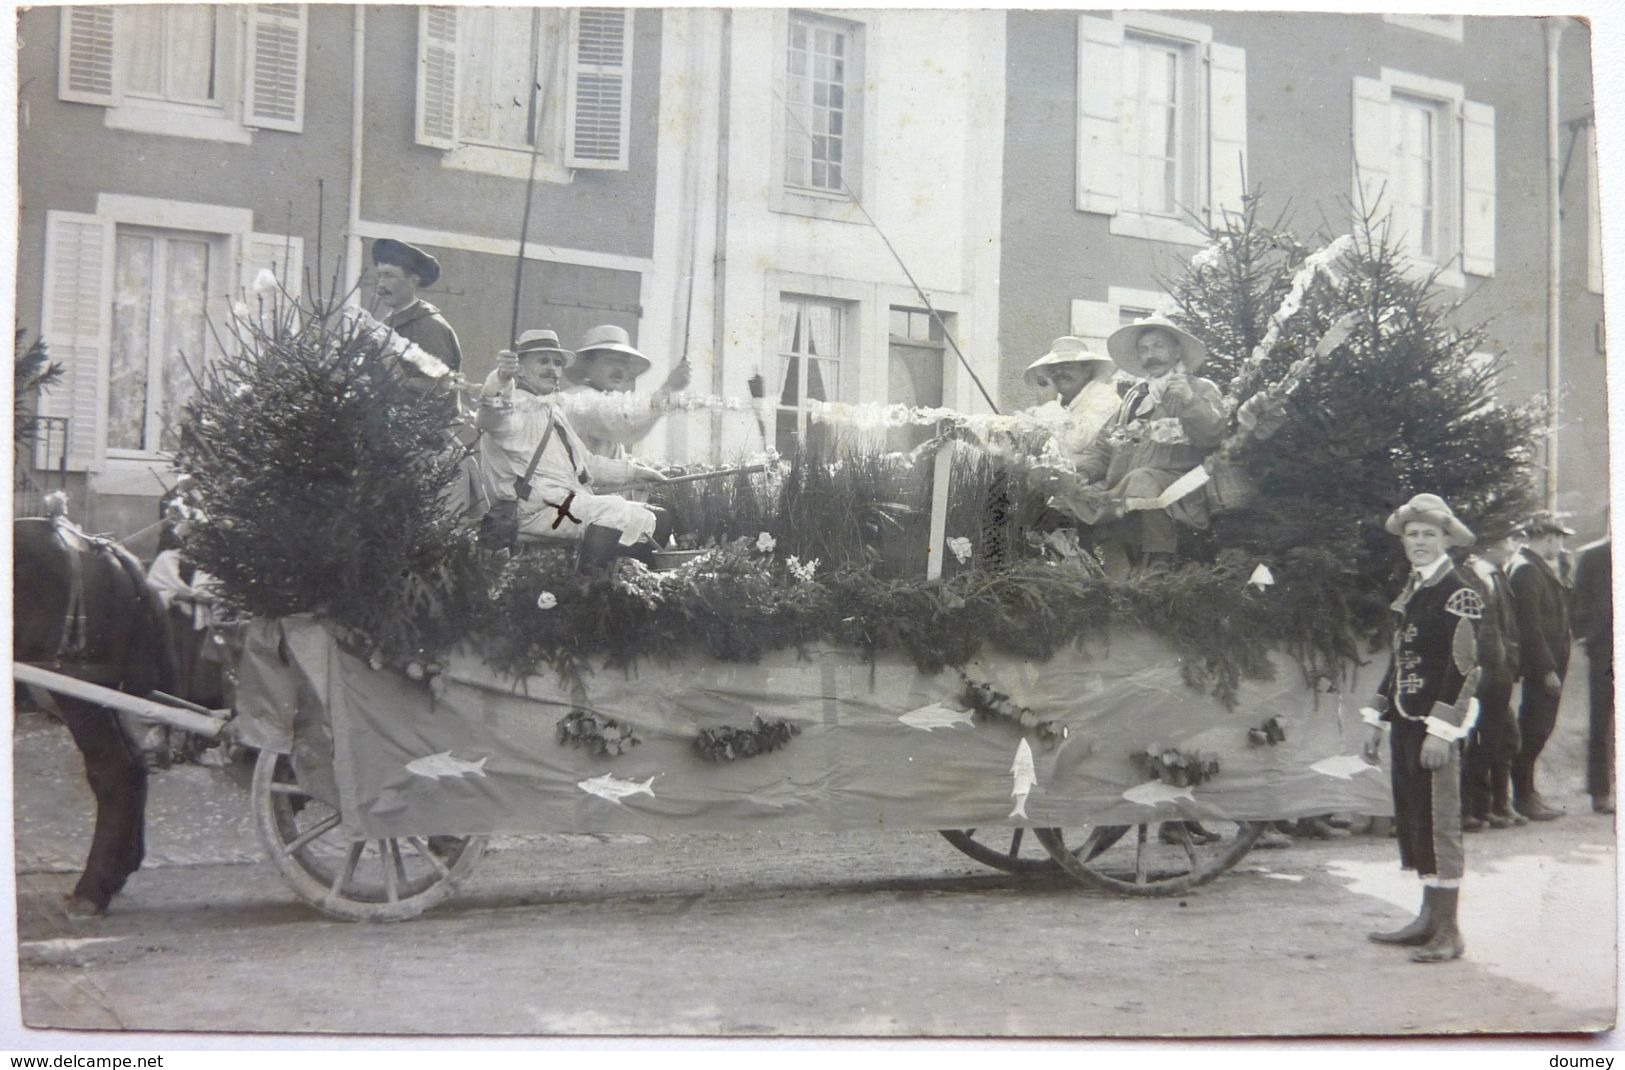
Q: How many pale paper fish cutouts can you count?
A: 6